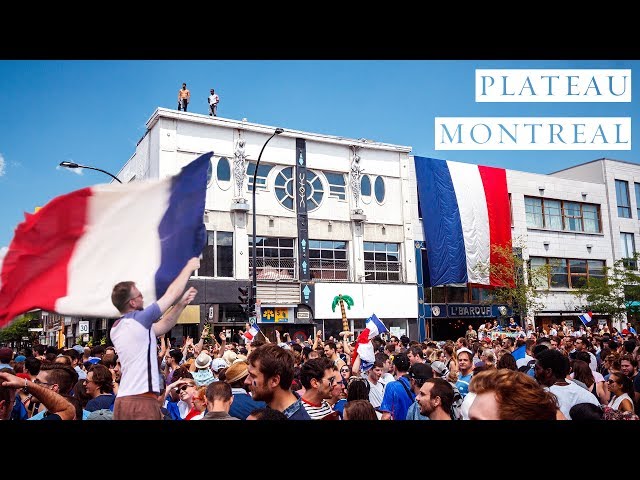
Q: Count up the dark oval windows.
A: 4